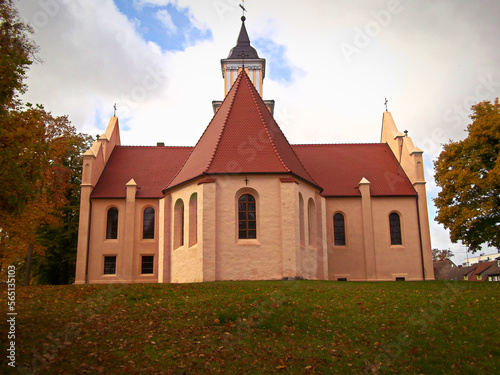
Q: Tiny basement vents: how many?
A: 2